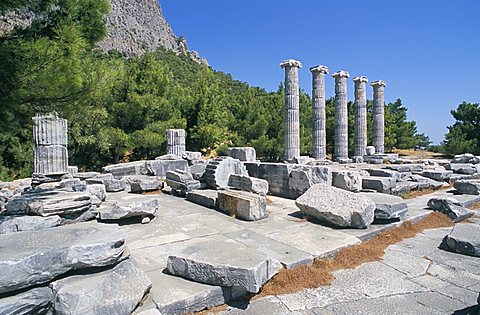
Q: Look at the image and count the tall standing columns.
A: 5